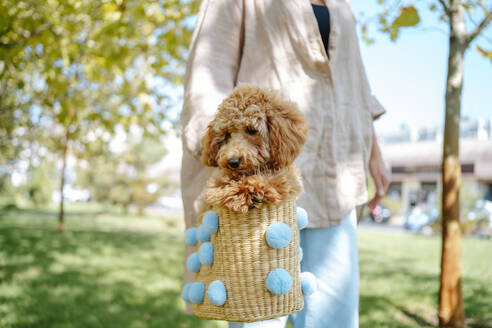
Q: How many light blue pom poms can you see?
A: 13